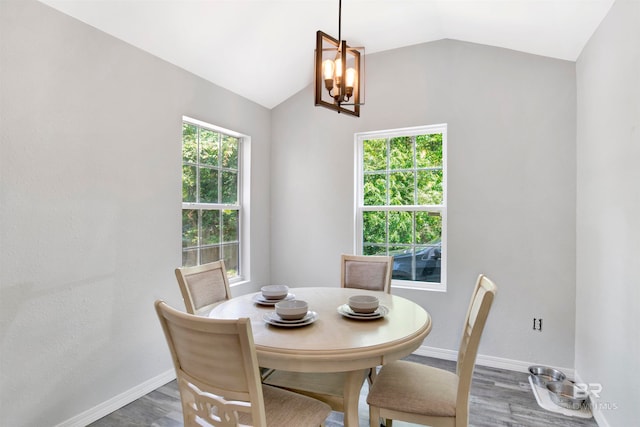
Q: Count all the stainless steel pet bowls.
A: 2